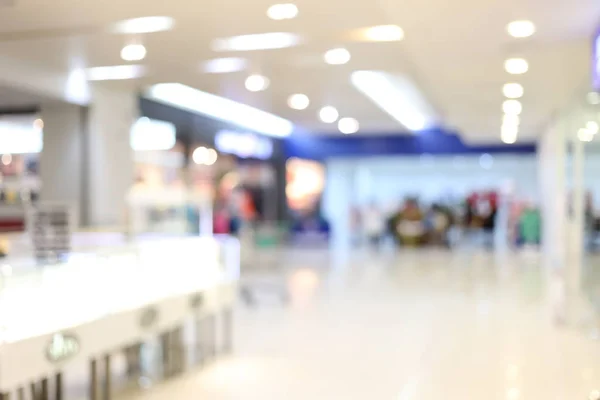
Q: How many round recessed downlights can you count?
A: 13